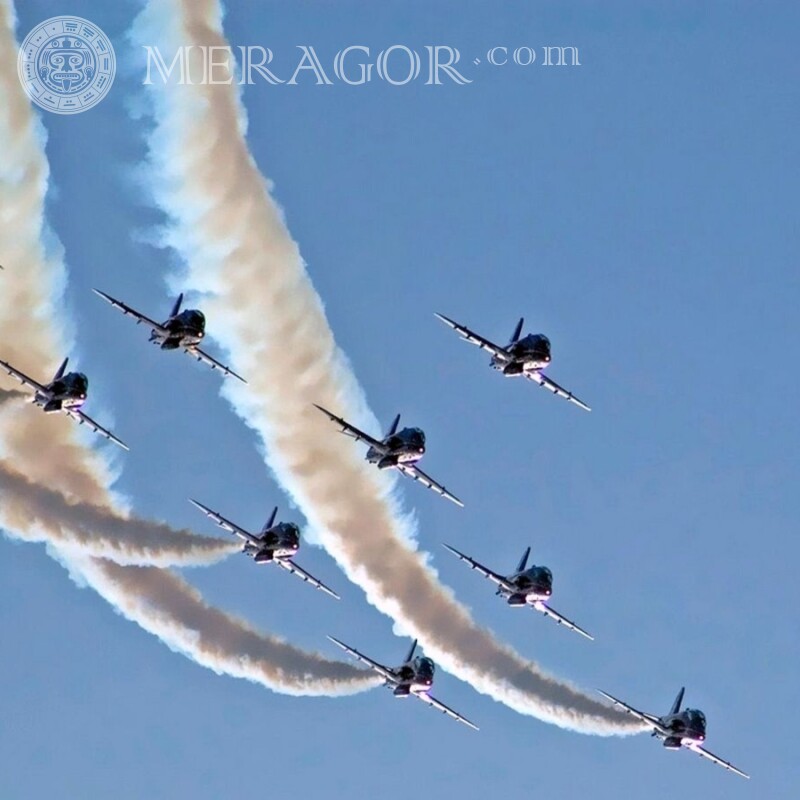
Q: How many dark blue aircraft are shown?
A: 8